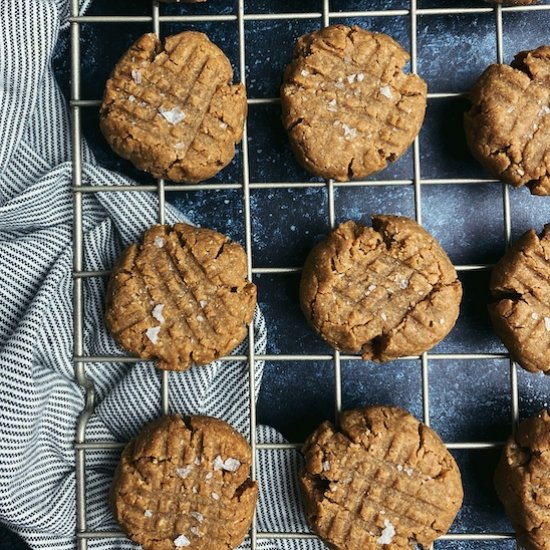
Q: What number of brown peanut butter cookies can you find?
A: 9